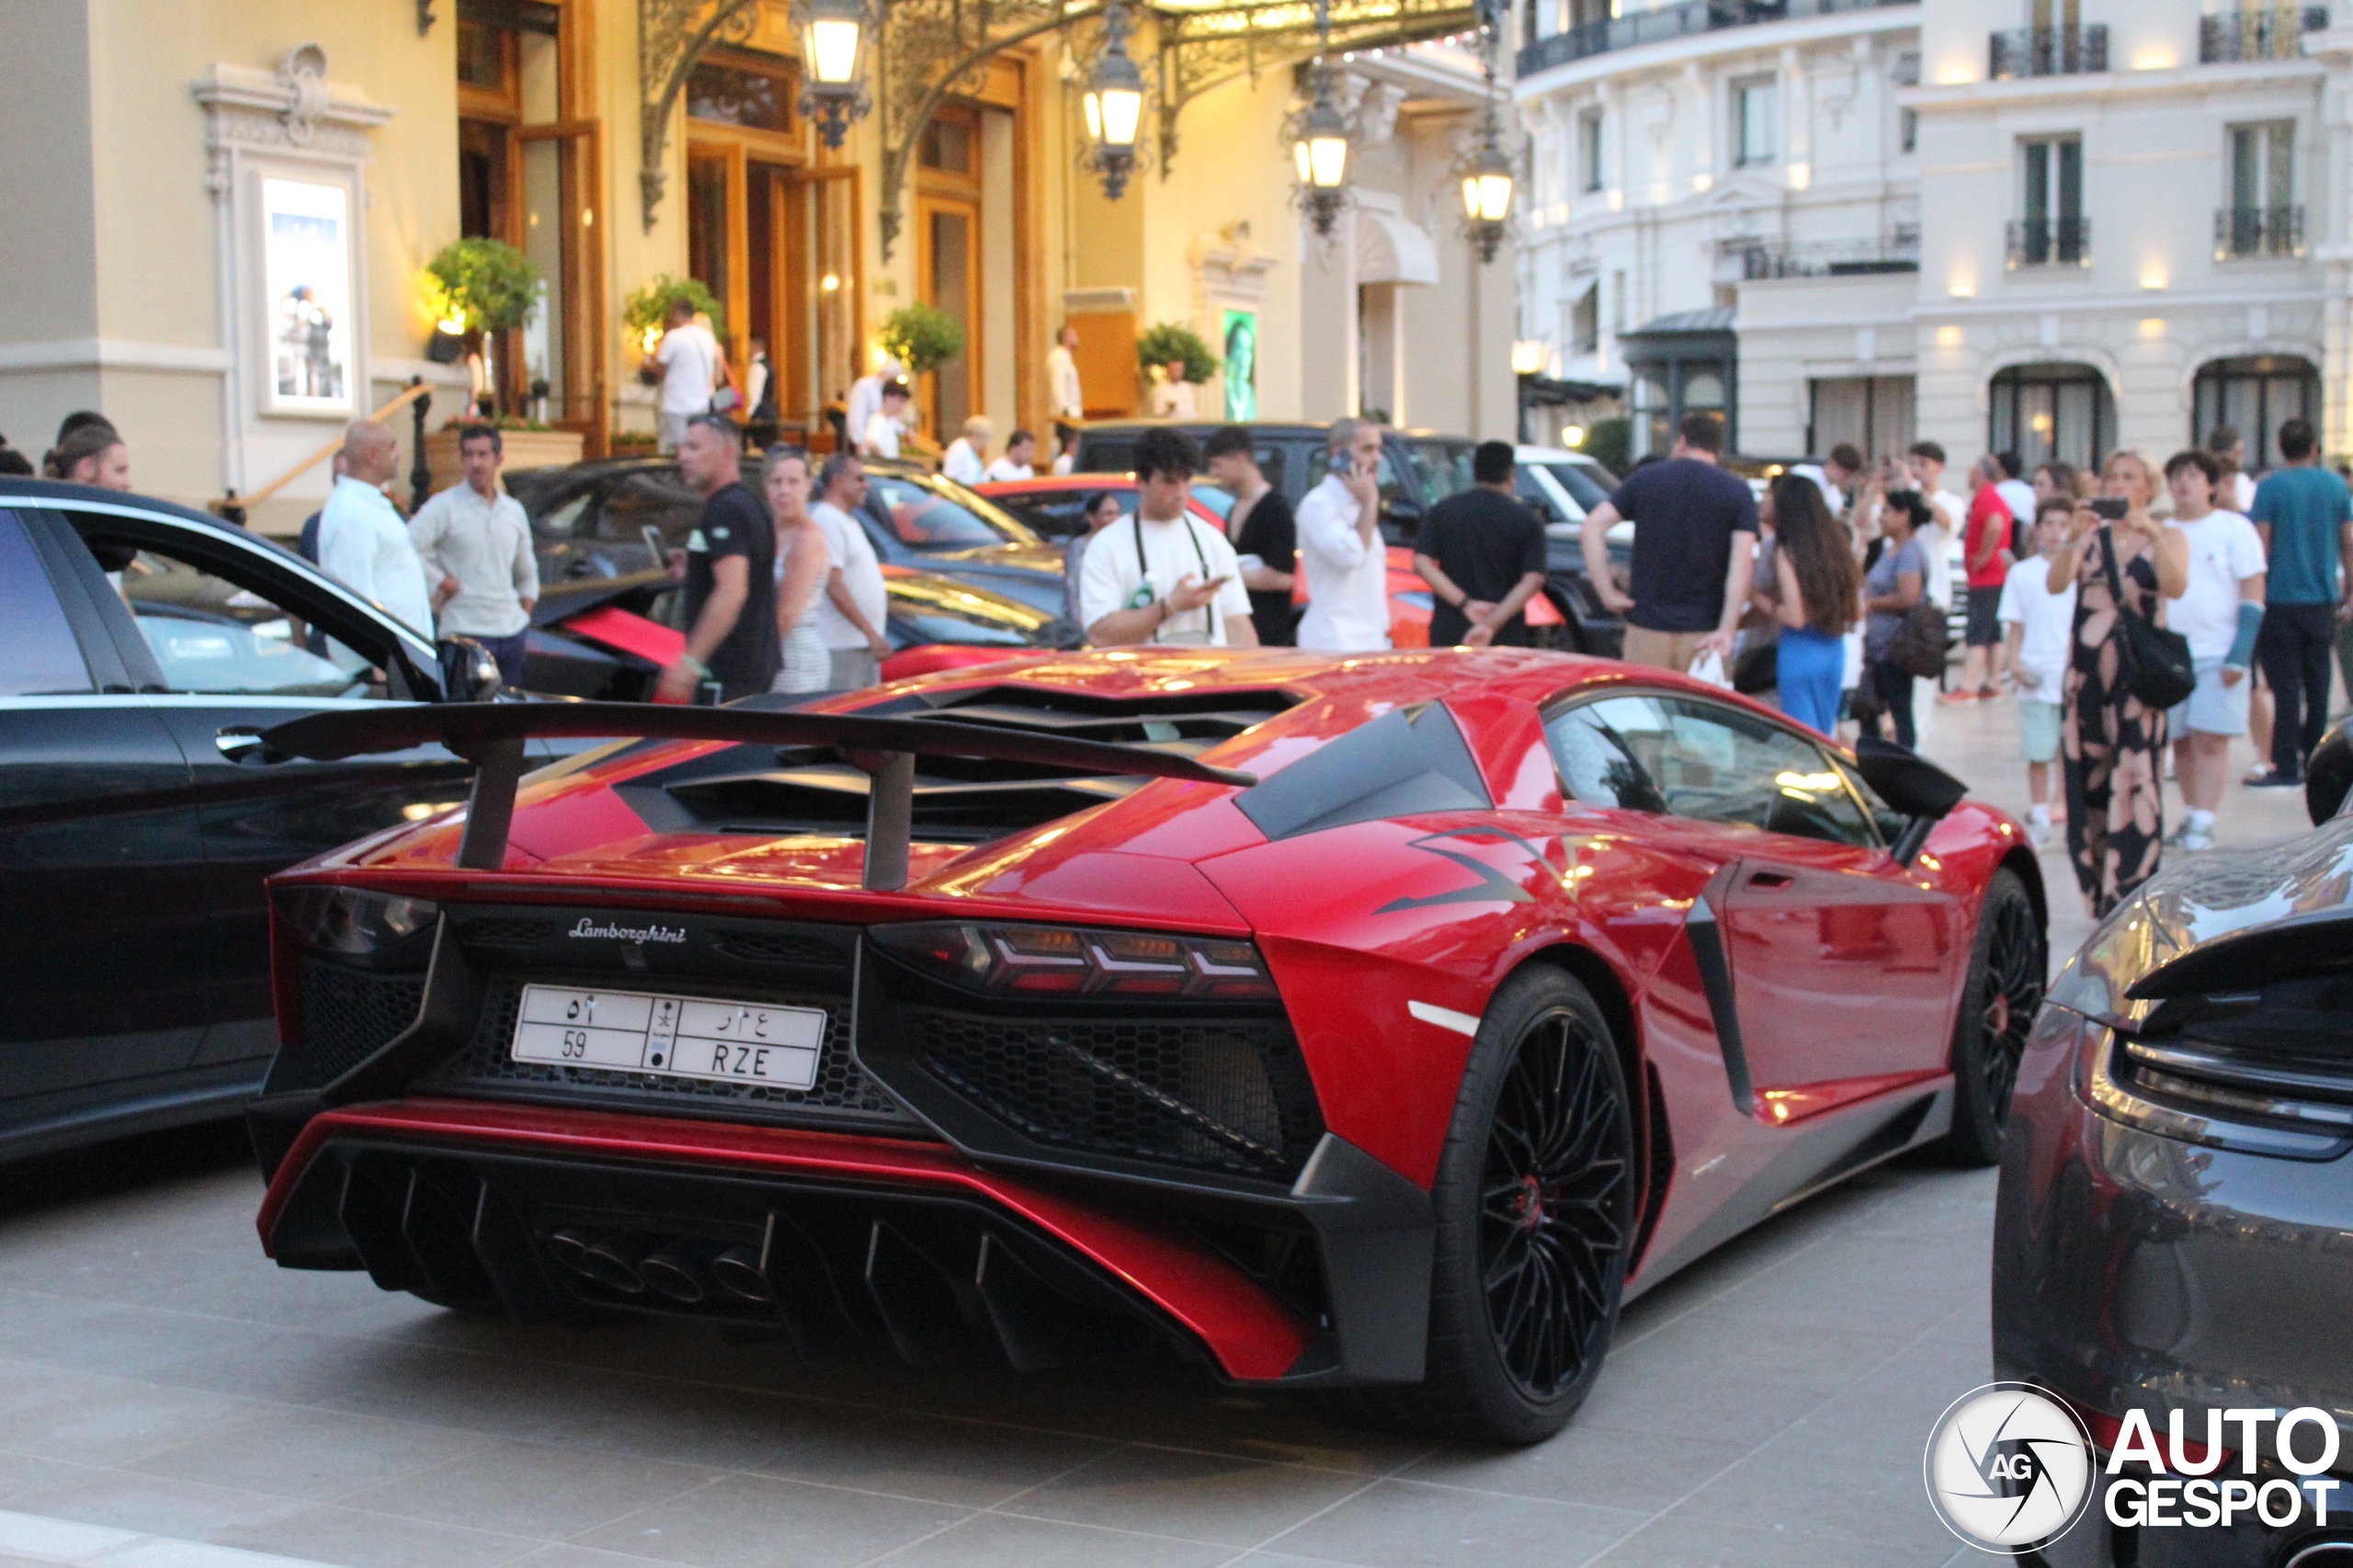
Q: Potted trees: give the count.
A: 4